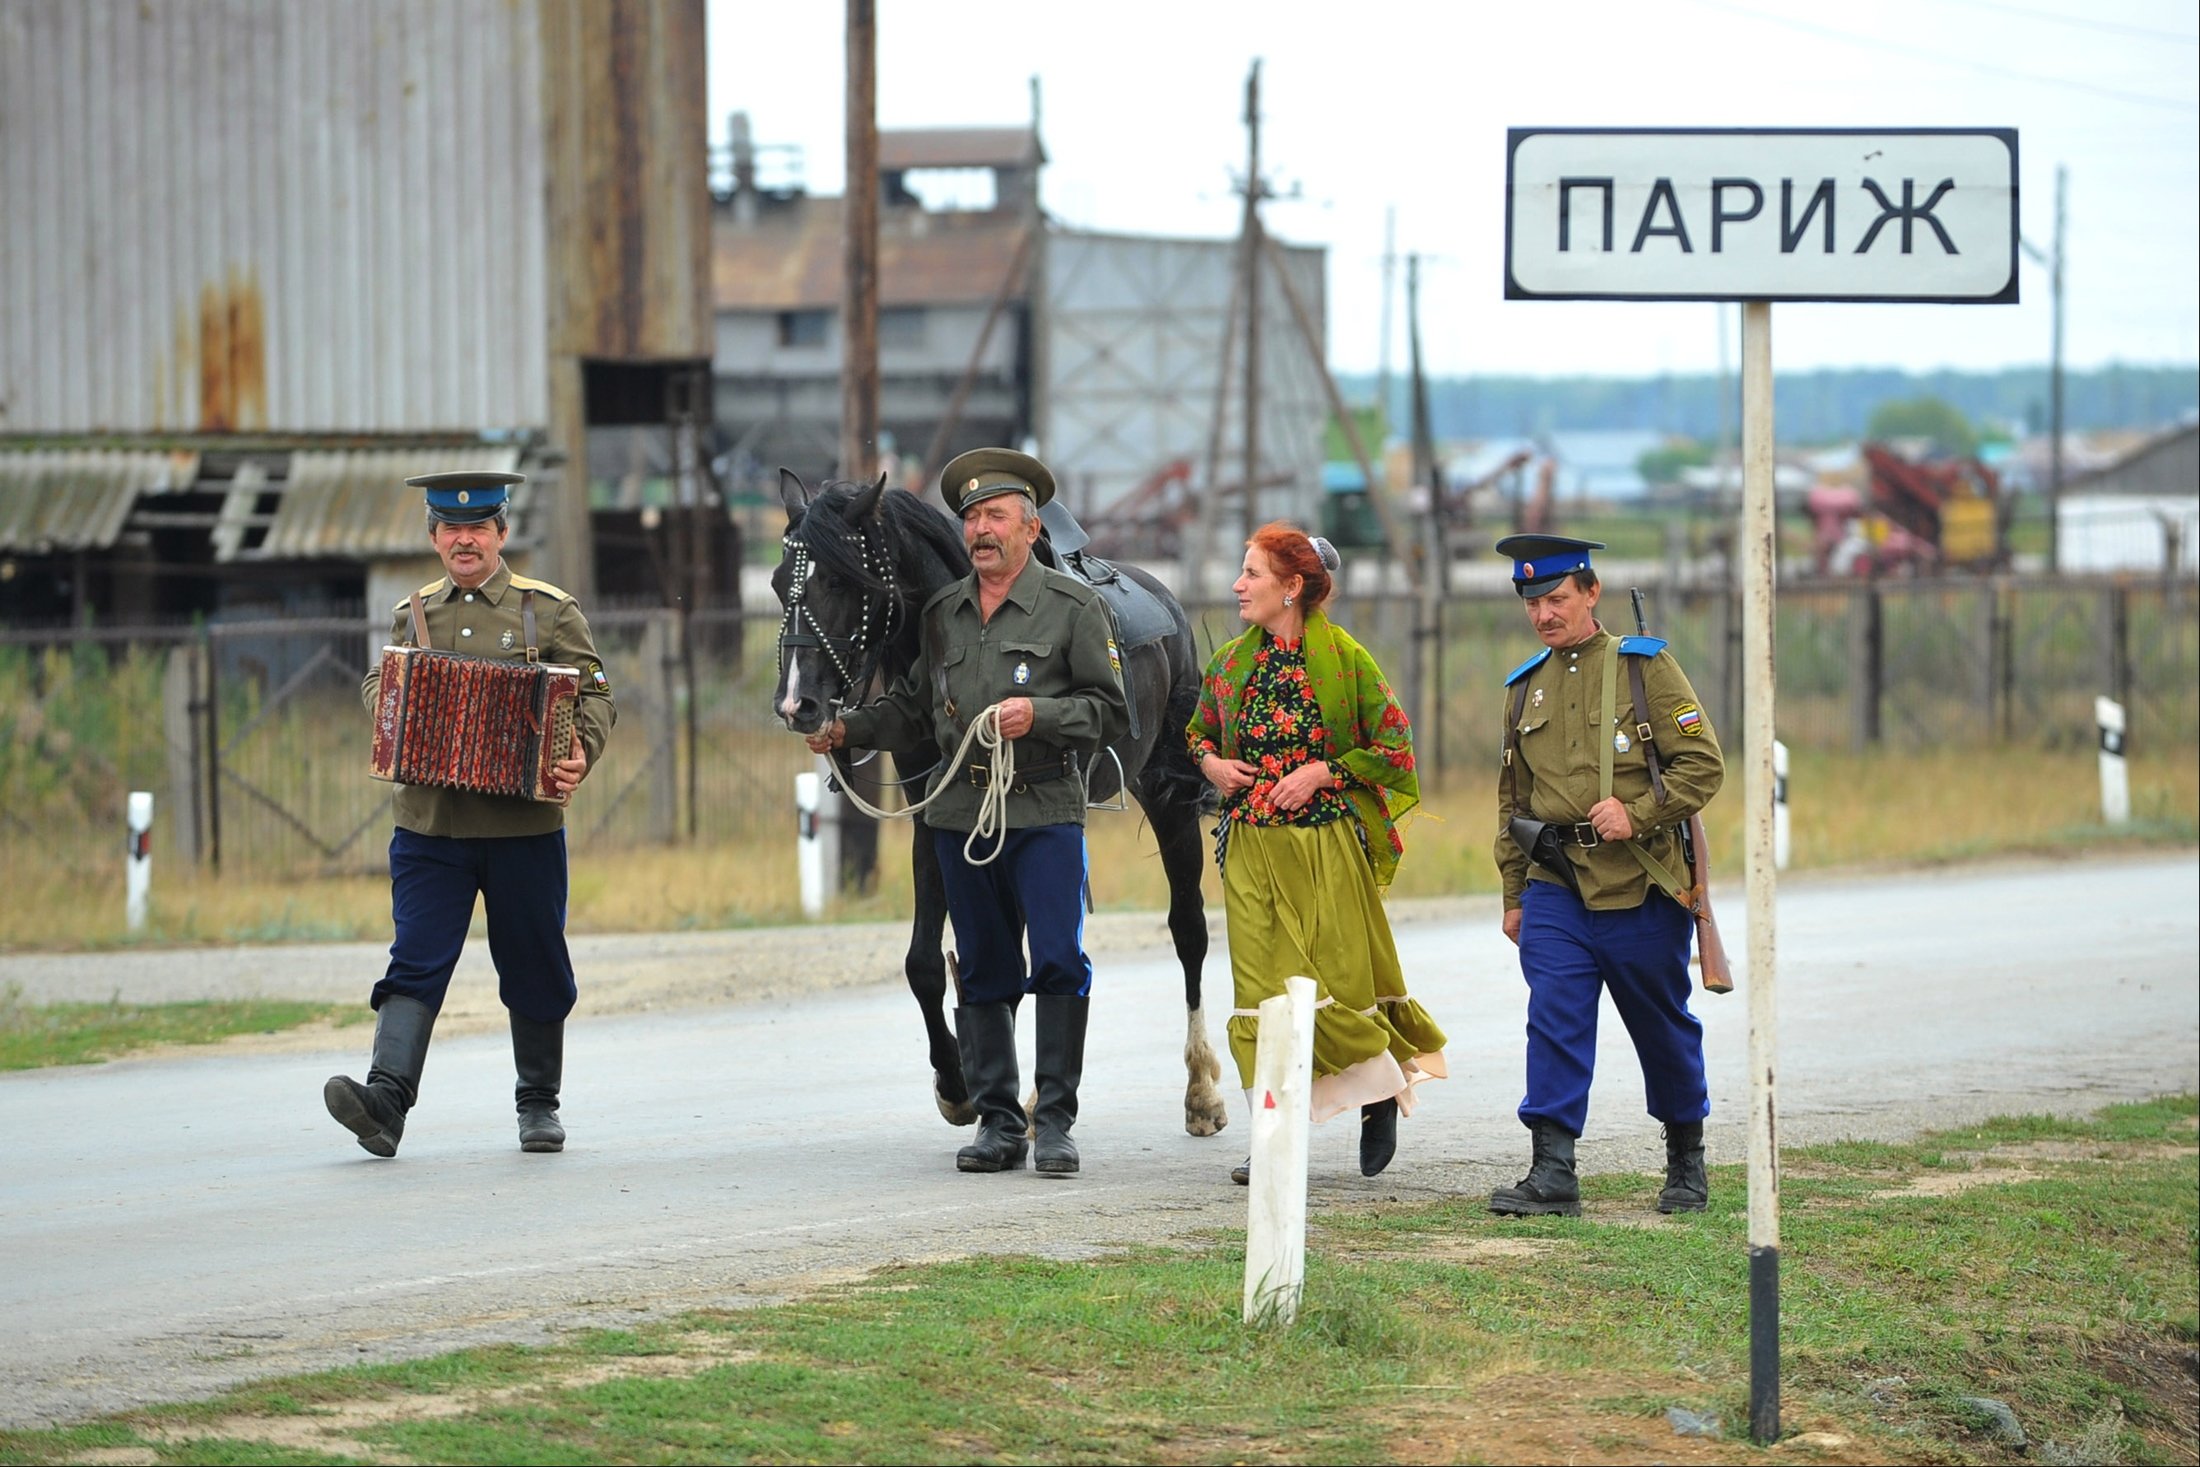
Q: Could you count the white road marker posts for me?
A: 5